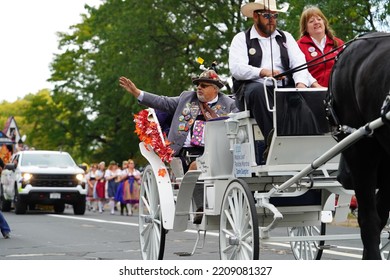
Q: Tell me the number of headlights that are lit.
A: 2